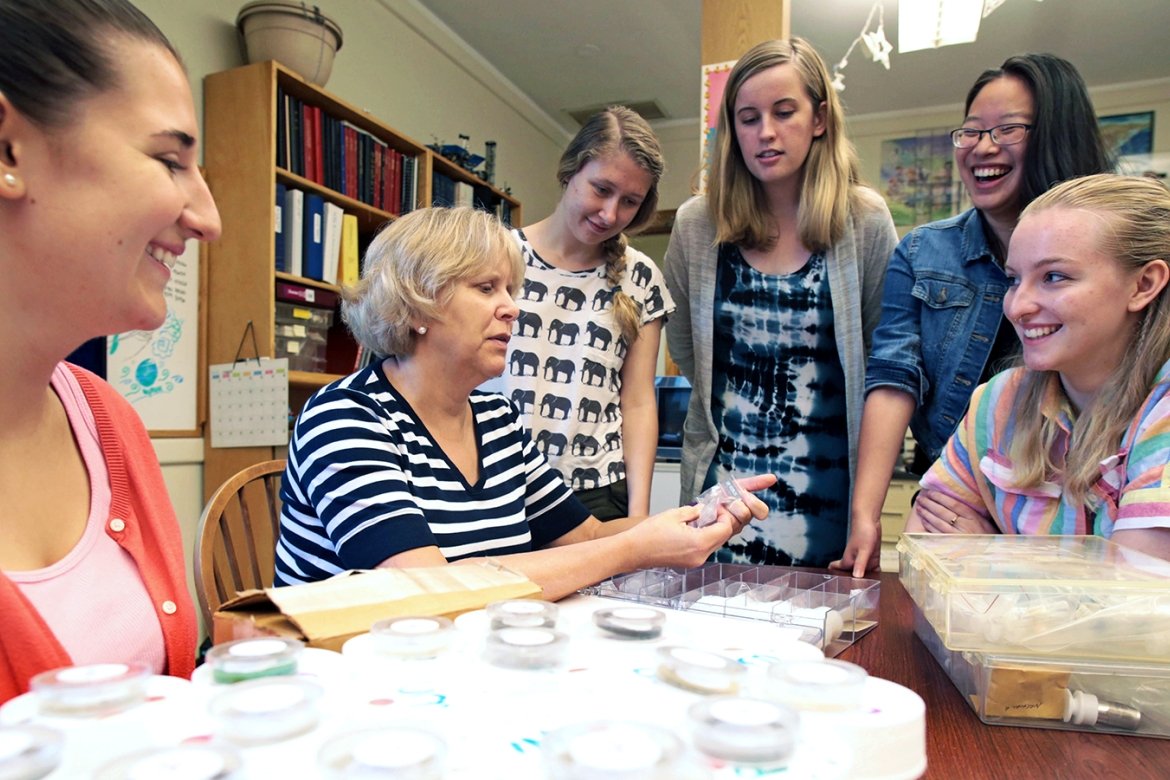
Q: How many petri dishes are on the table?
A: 14